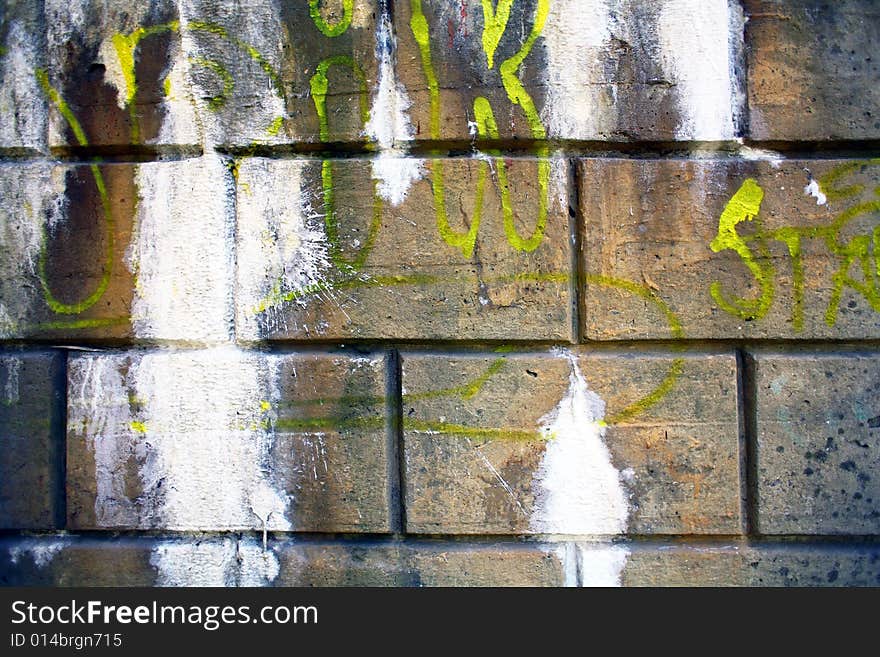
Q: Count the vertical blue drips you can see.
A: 0